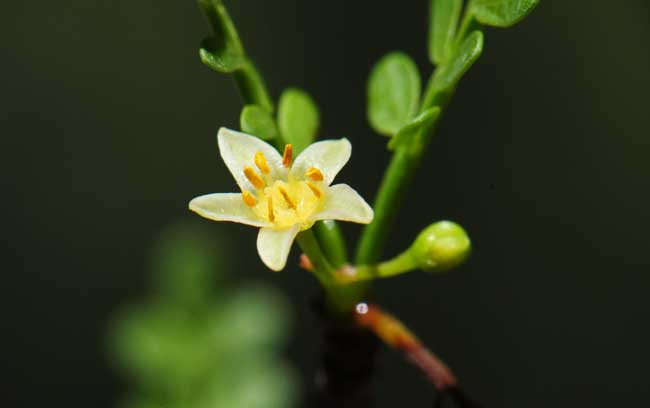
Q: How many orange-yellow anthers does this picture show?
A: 8